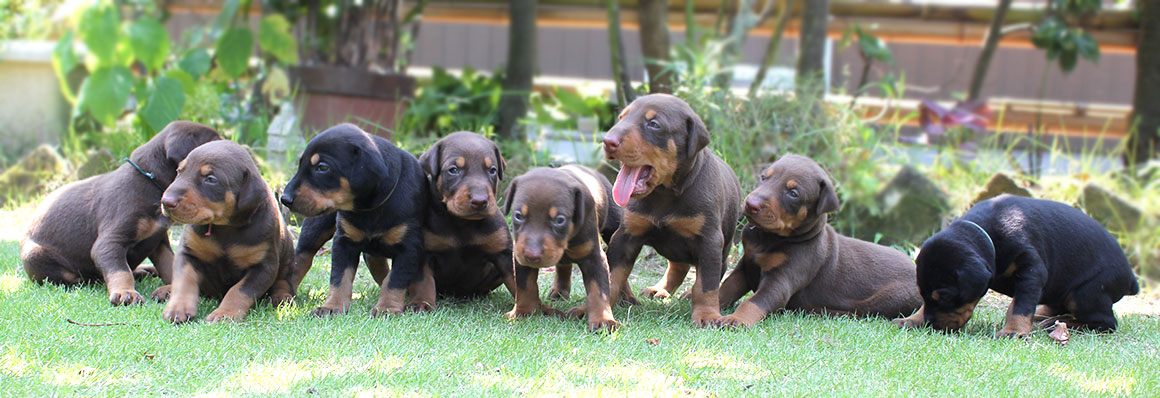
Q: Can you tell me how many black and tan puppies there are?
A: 2